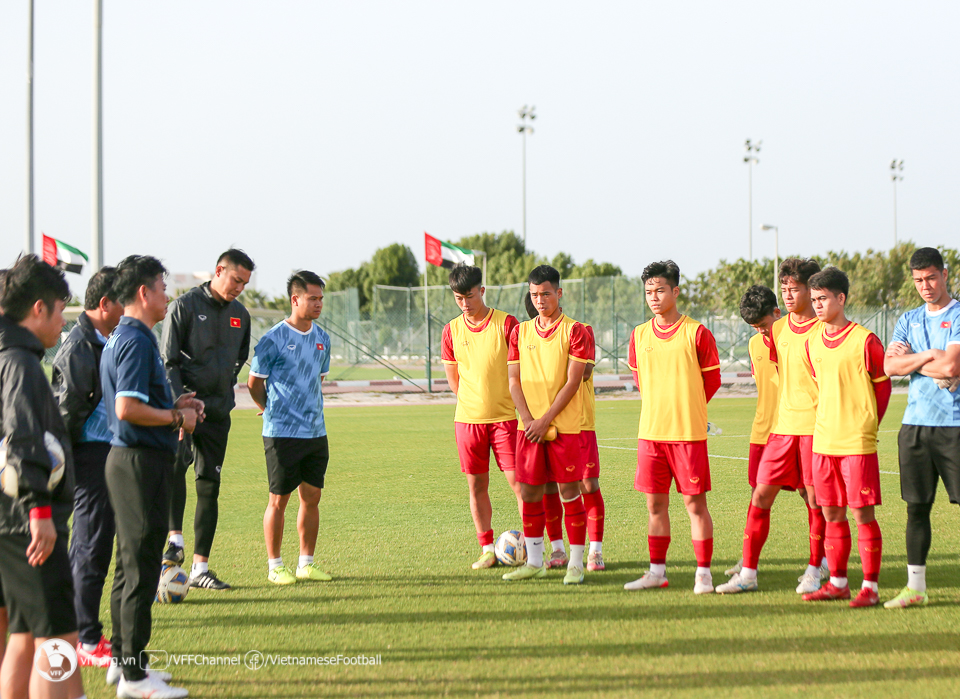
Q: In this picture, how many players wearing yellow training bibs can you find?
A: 7